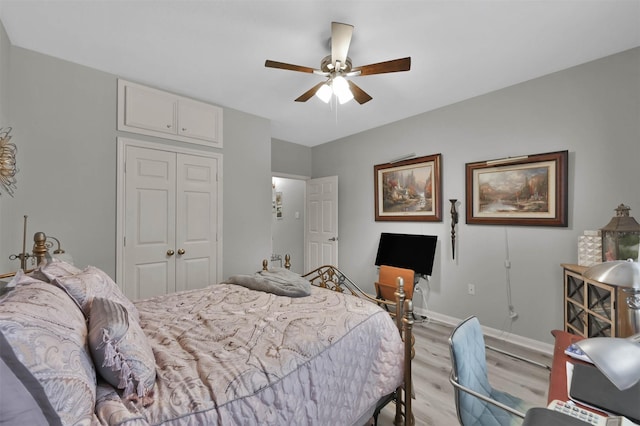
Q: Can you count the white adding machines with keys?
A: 1